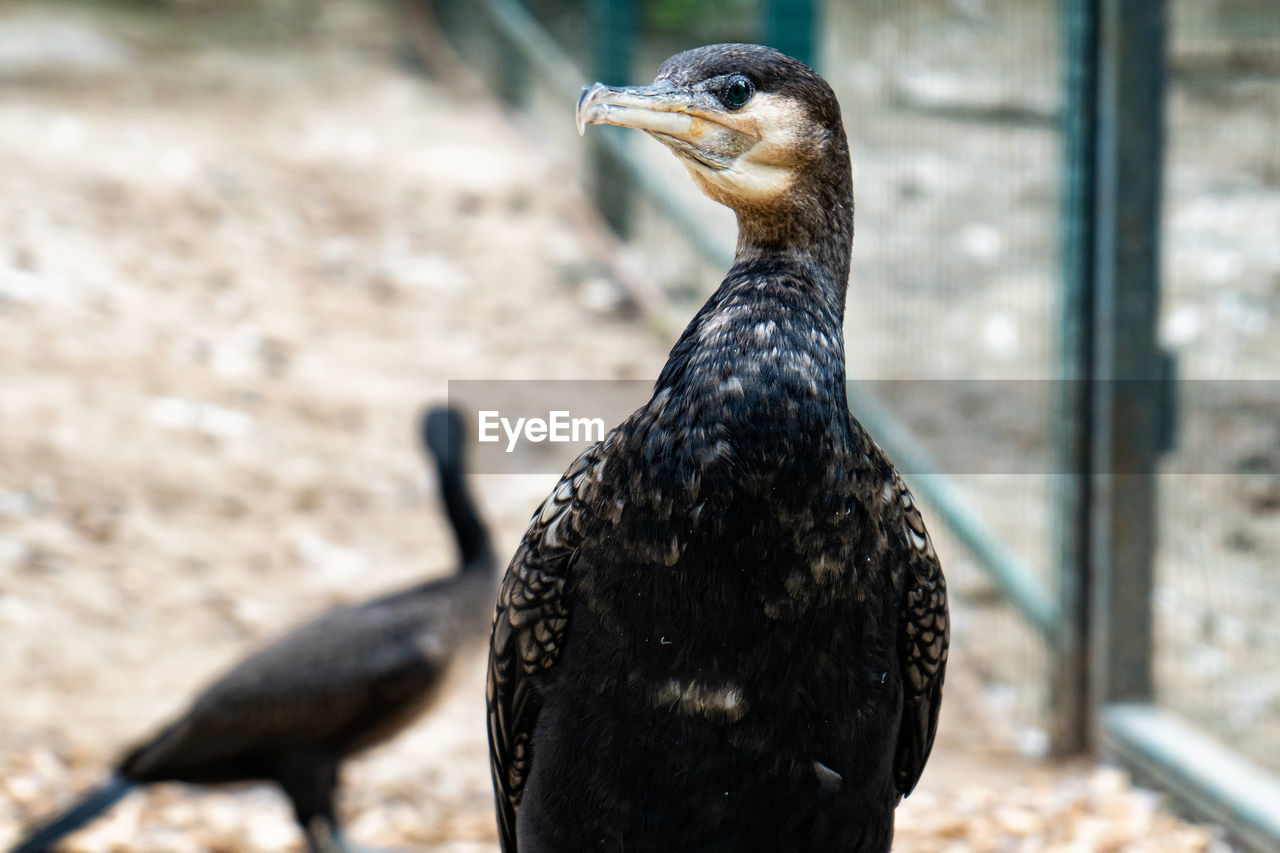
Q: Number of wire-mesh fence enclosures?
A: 1